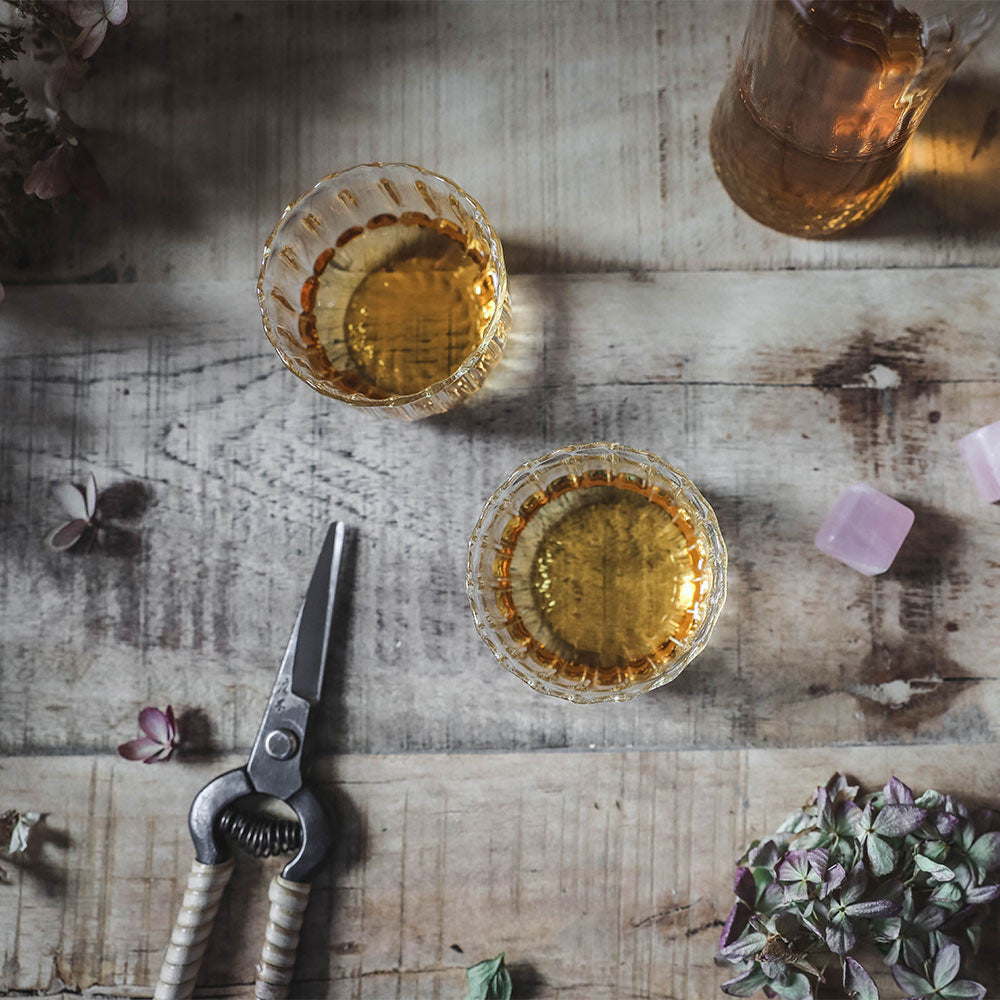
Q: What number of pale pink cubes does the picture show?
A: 2